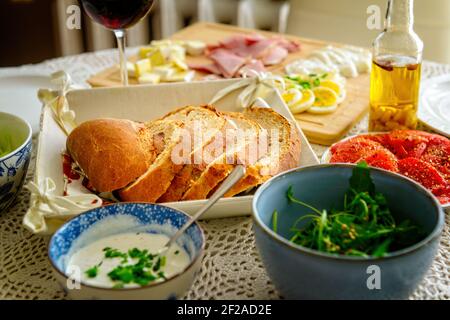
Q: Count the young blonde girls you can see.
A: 0